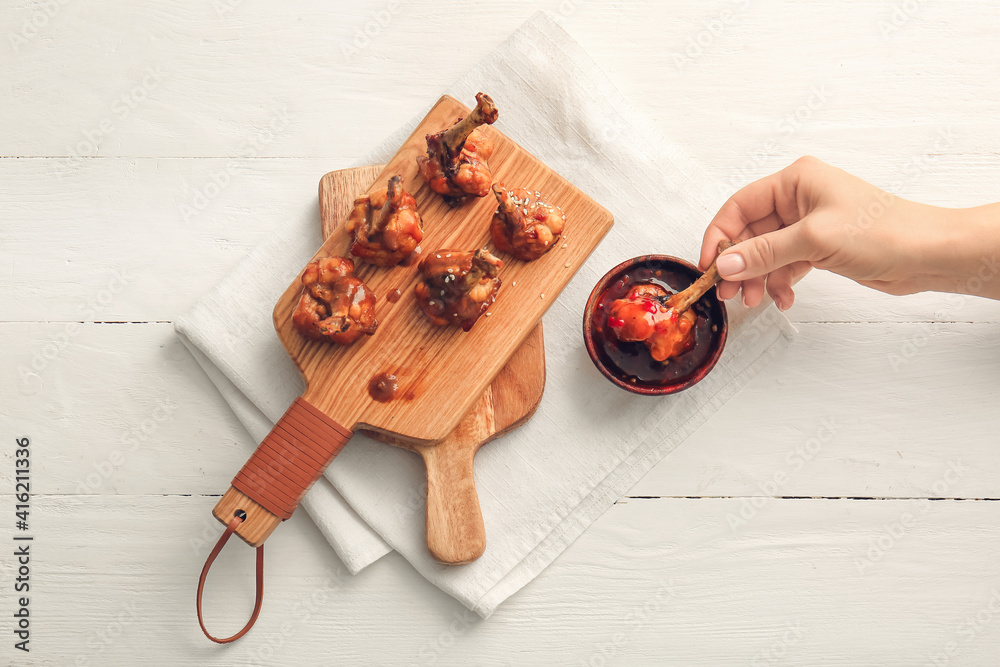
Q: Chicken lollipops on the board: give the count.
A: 5